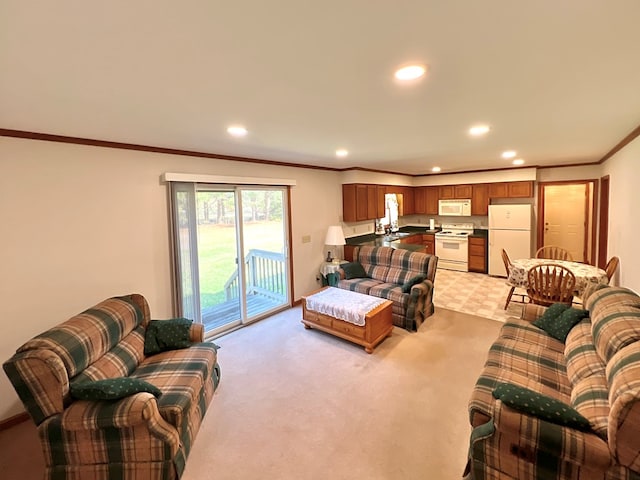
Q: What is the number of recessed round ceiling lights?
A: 7